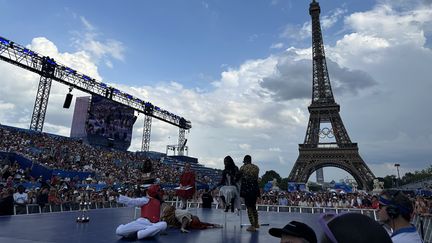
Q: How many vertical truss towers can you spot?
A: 3